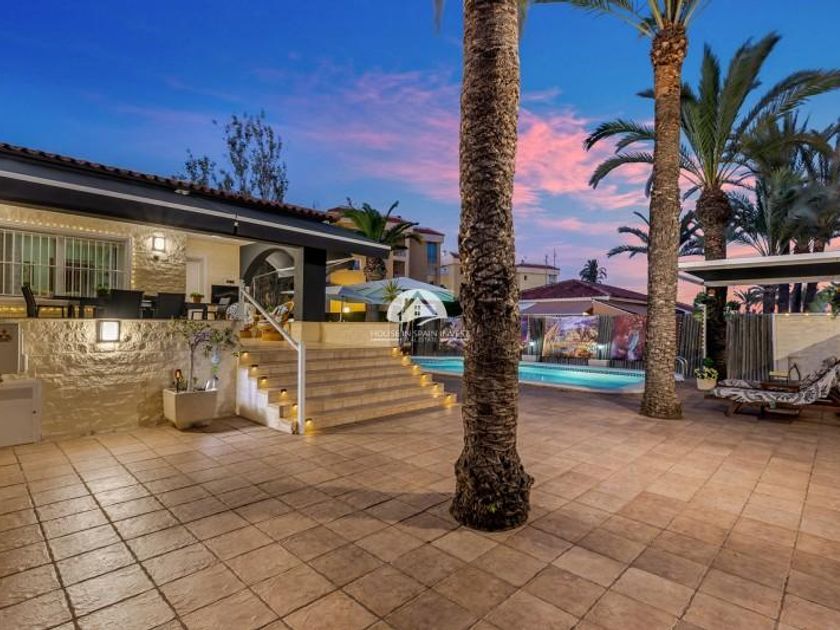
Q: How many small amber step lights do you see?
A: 12